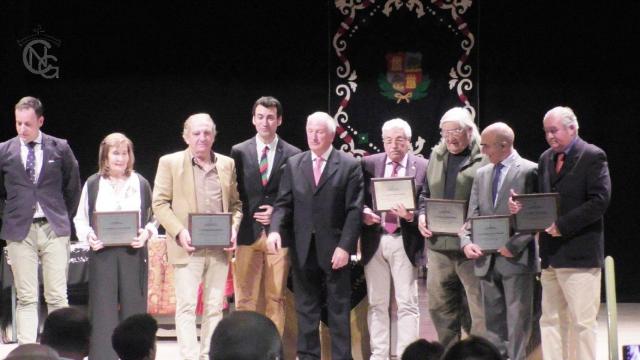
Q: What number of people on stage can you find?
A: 9